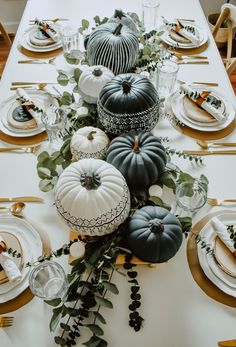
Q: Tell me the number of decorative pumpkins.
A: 8